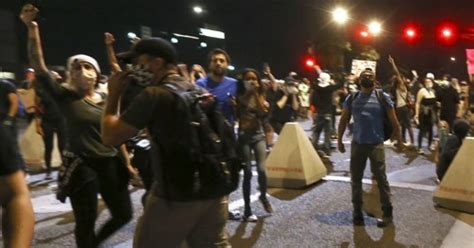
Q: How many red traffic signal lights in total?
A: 4